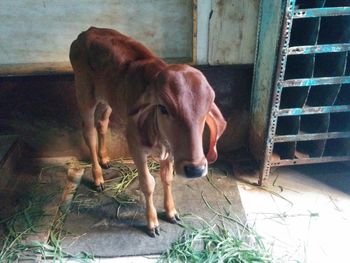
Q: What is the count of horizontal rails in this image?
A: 6